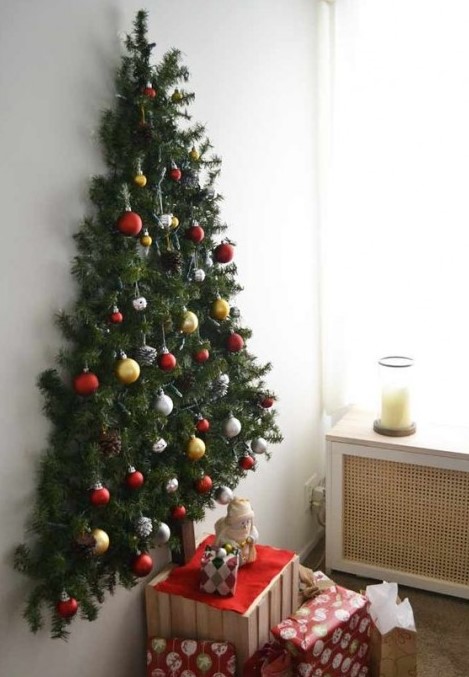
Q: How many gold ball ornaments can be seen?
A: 10